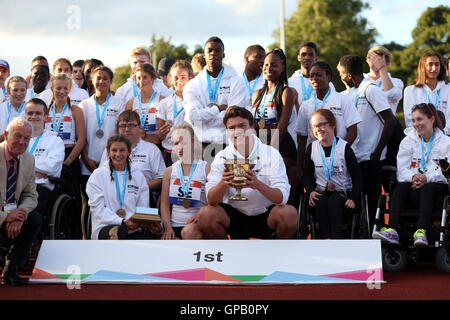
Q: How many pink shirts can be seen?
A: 1